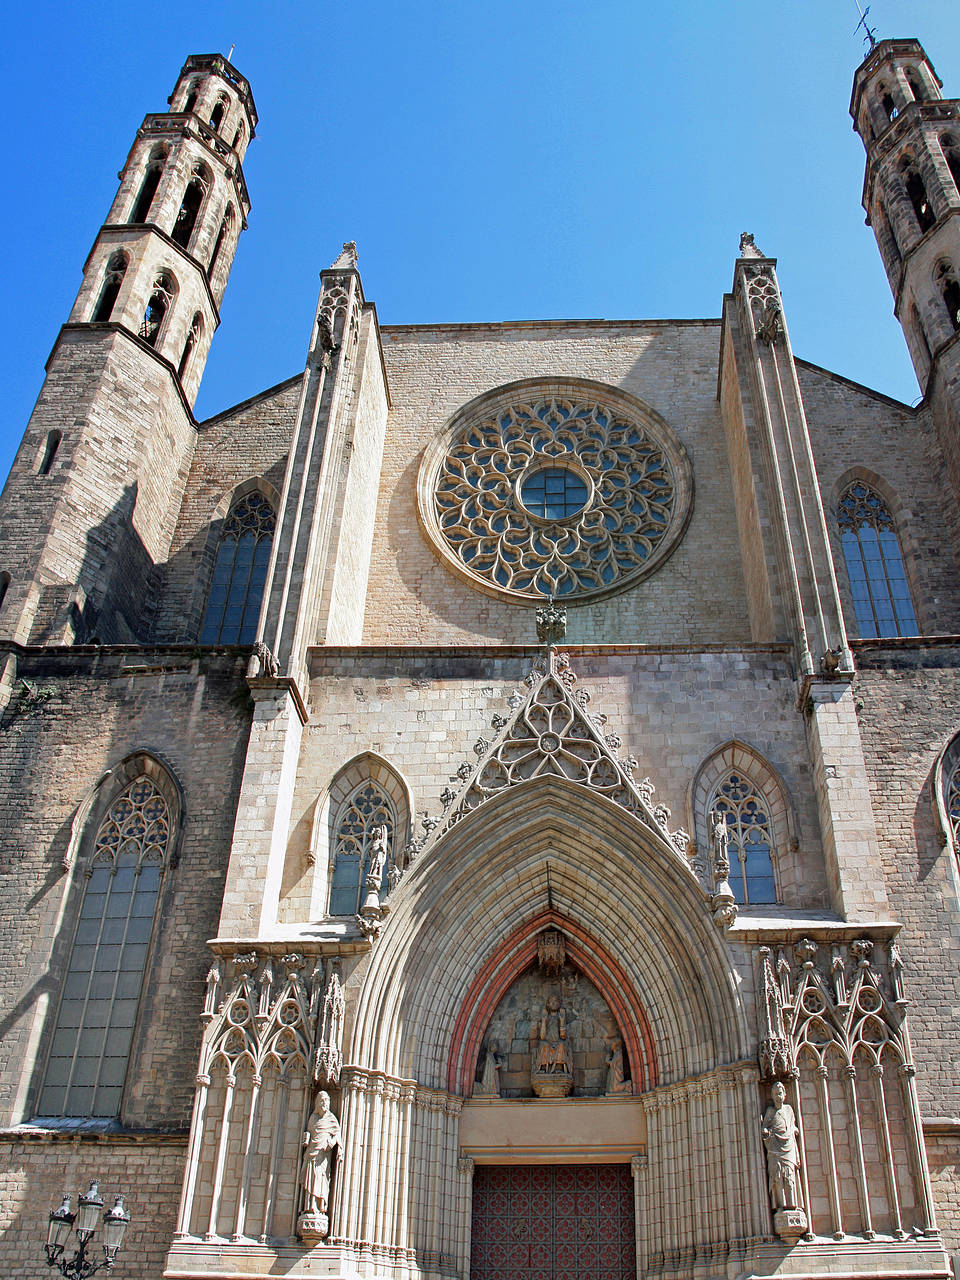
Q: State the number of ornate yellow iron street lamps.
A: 0